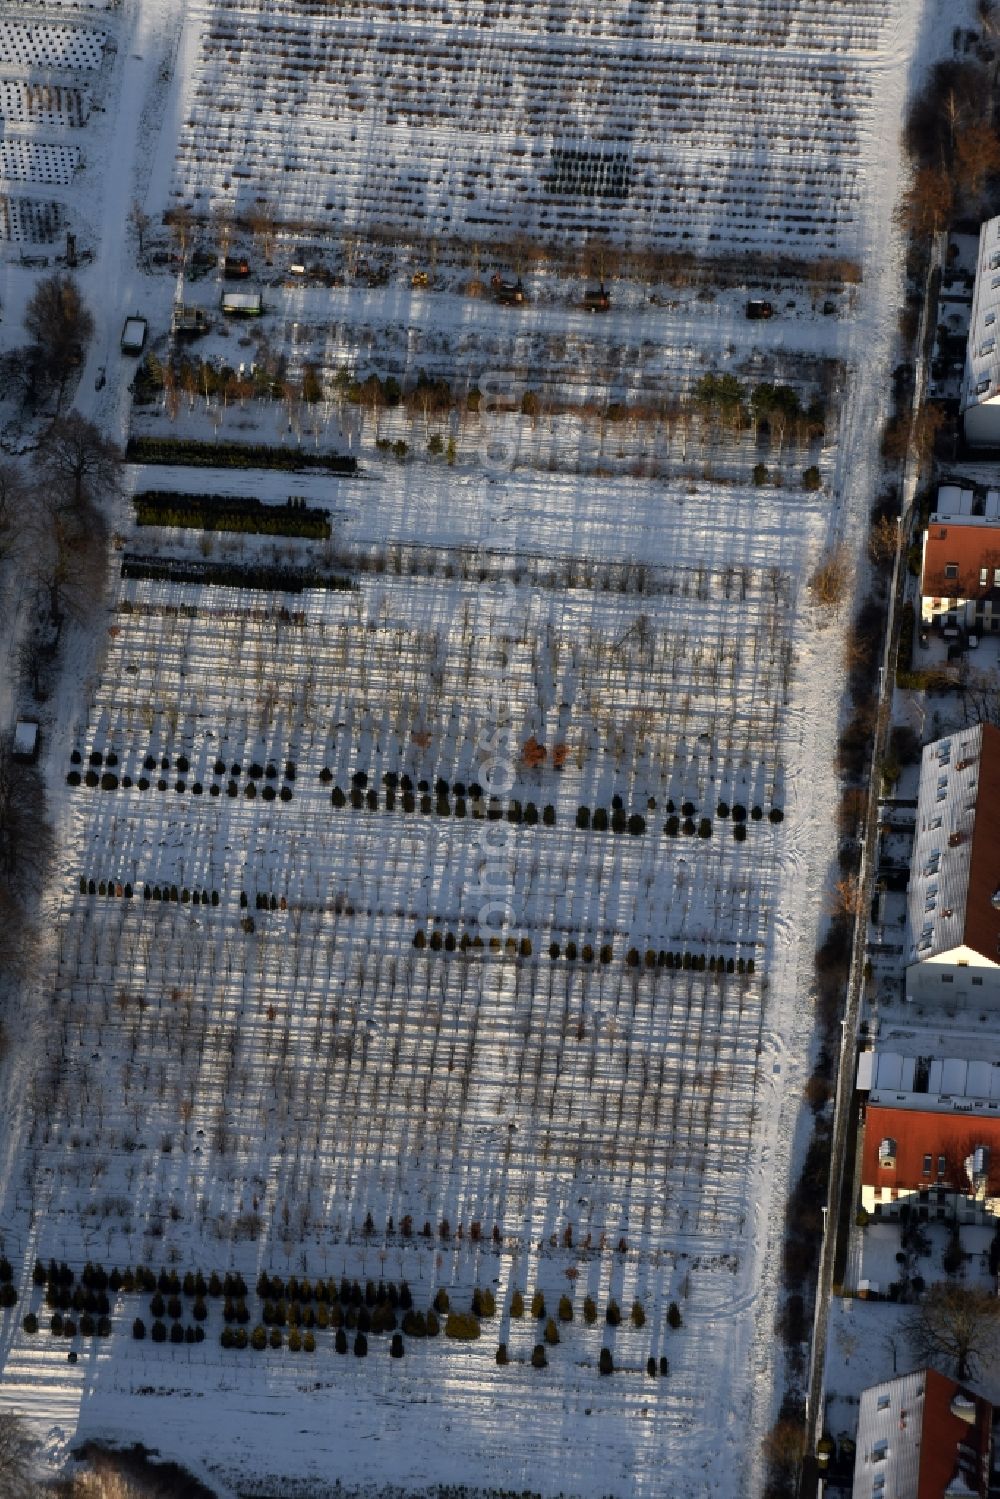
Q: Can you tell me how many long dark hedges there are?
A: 3